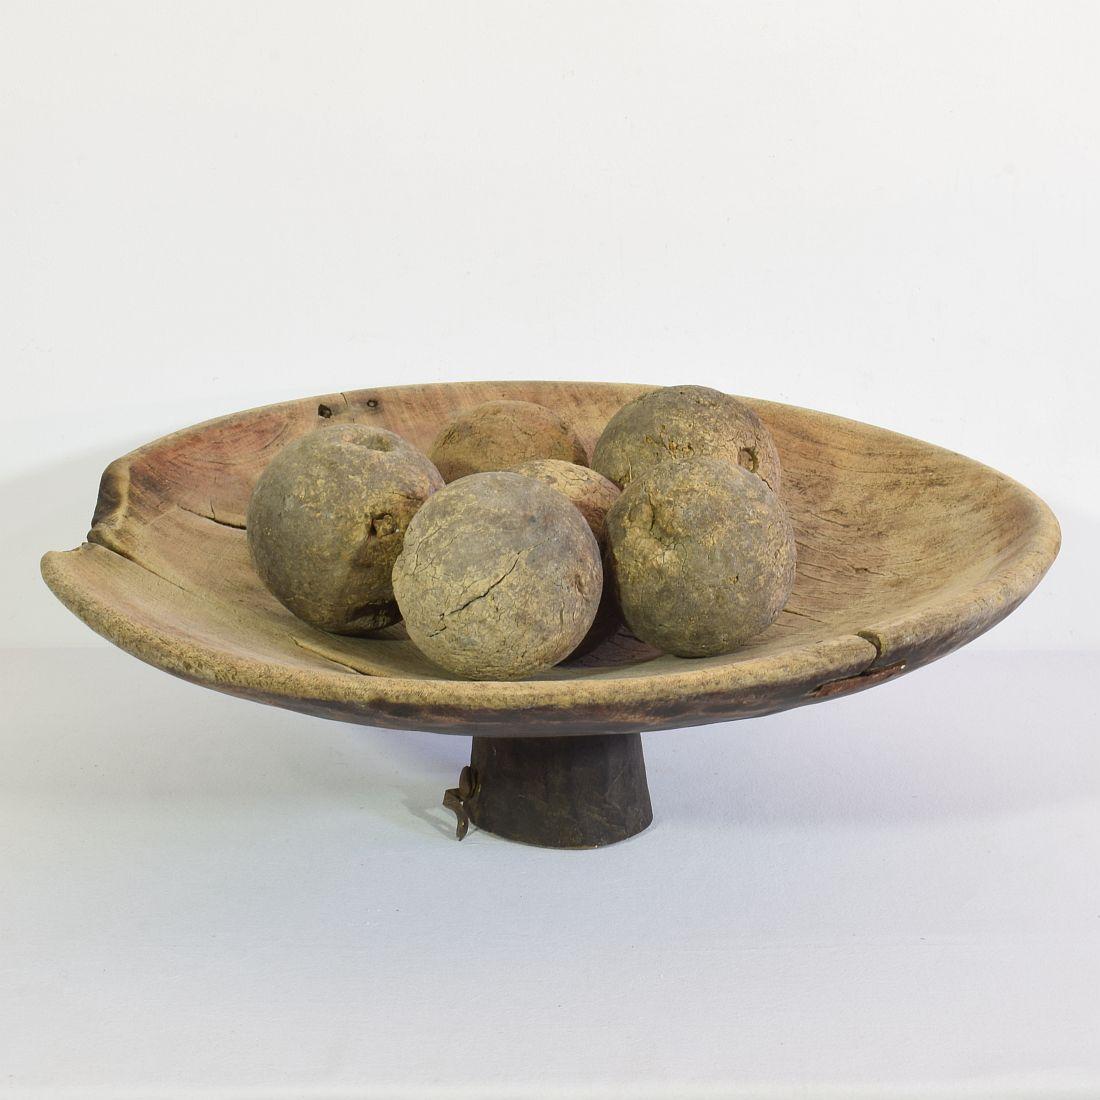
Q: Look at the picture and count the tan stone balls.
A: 6